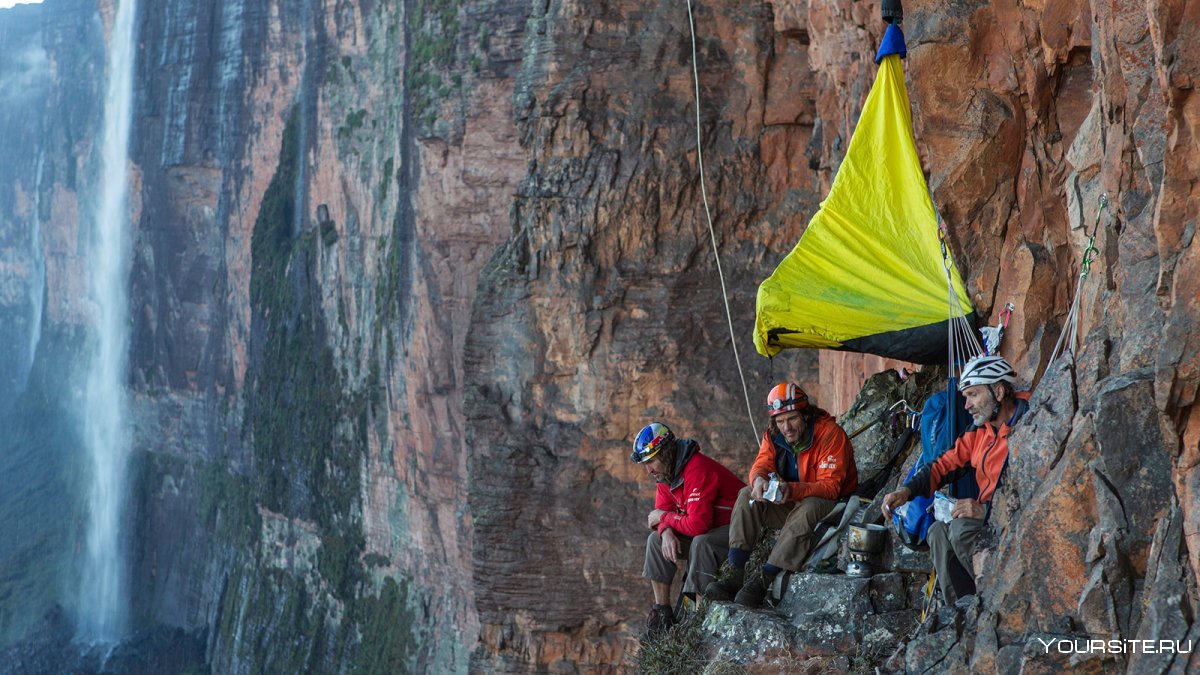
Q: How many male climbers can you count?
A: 3